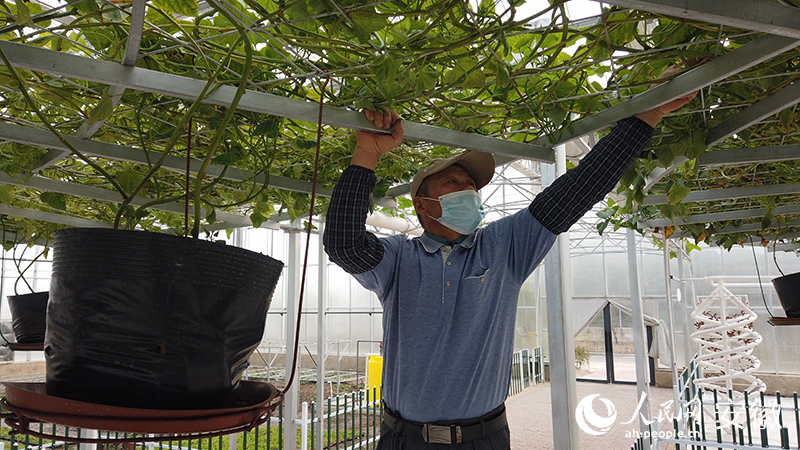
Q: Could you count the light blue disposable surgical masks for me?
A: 1